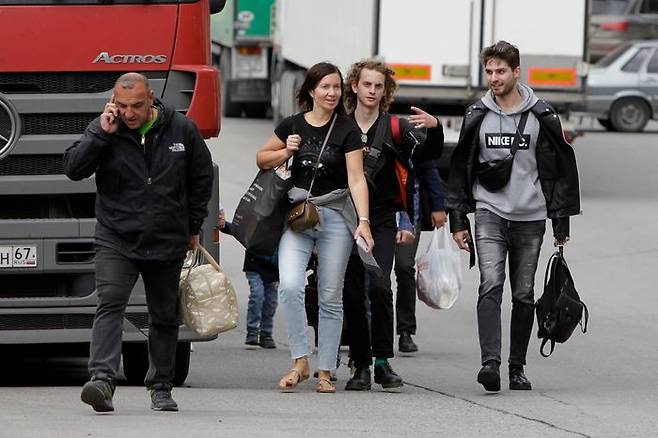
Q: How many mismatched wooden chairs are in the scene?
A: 0